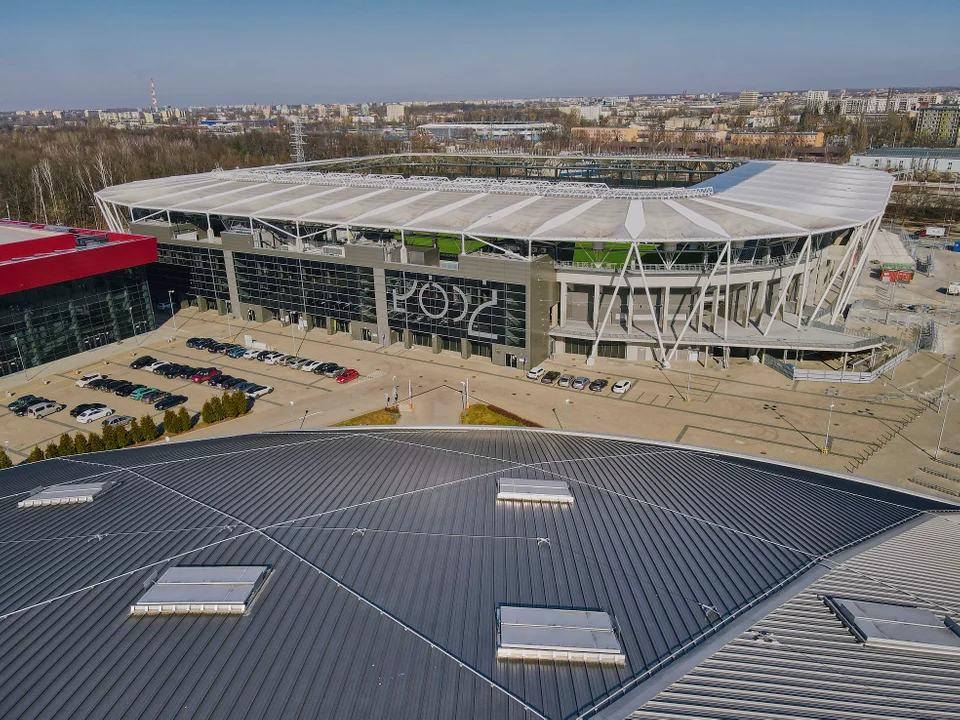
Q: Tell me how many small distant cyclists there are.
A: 0